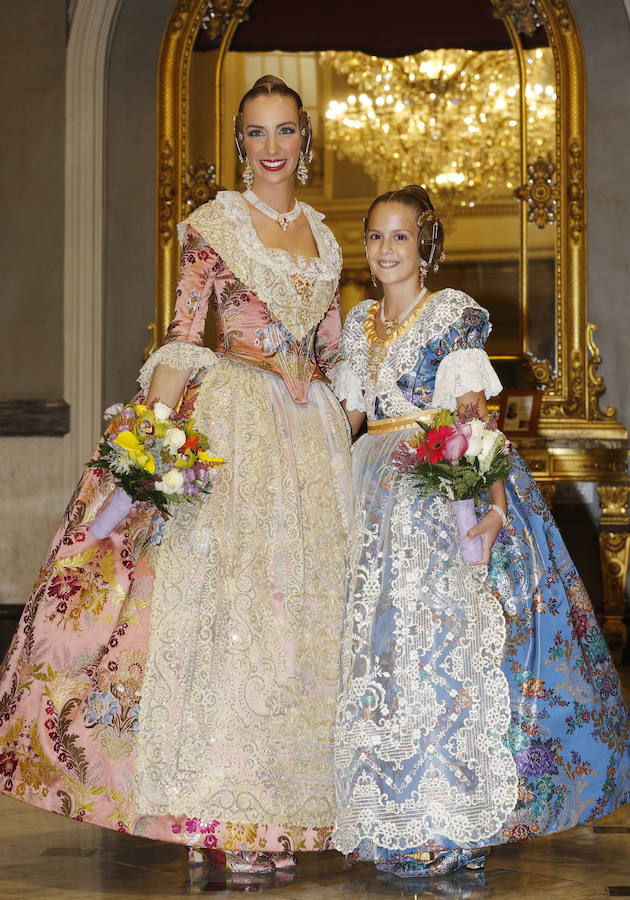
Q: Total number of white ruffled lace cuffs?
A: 3